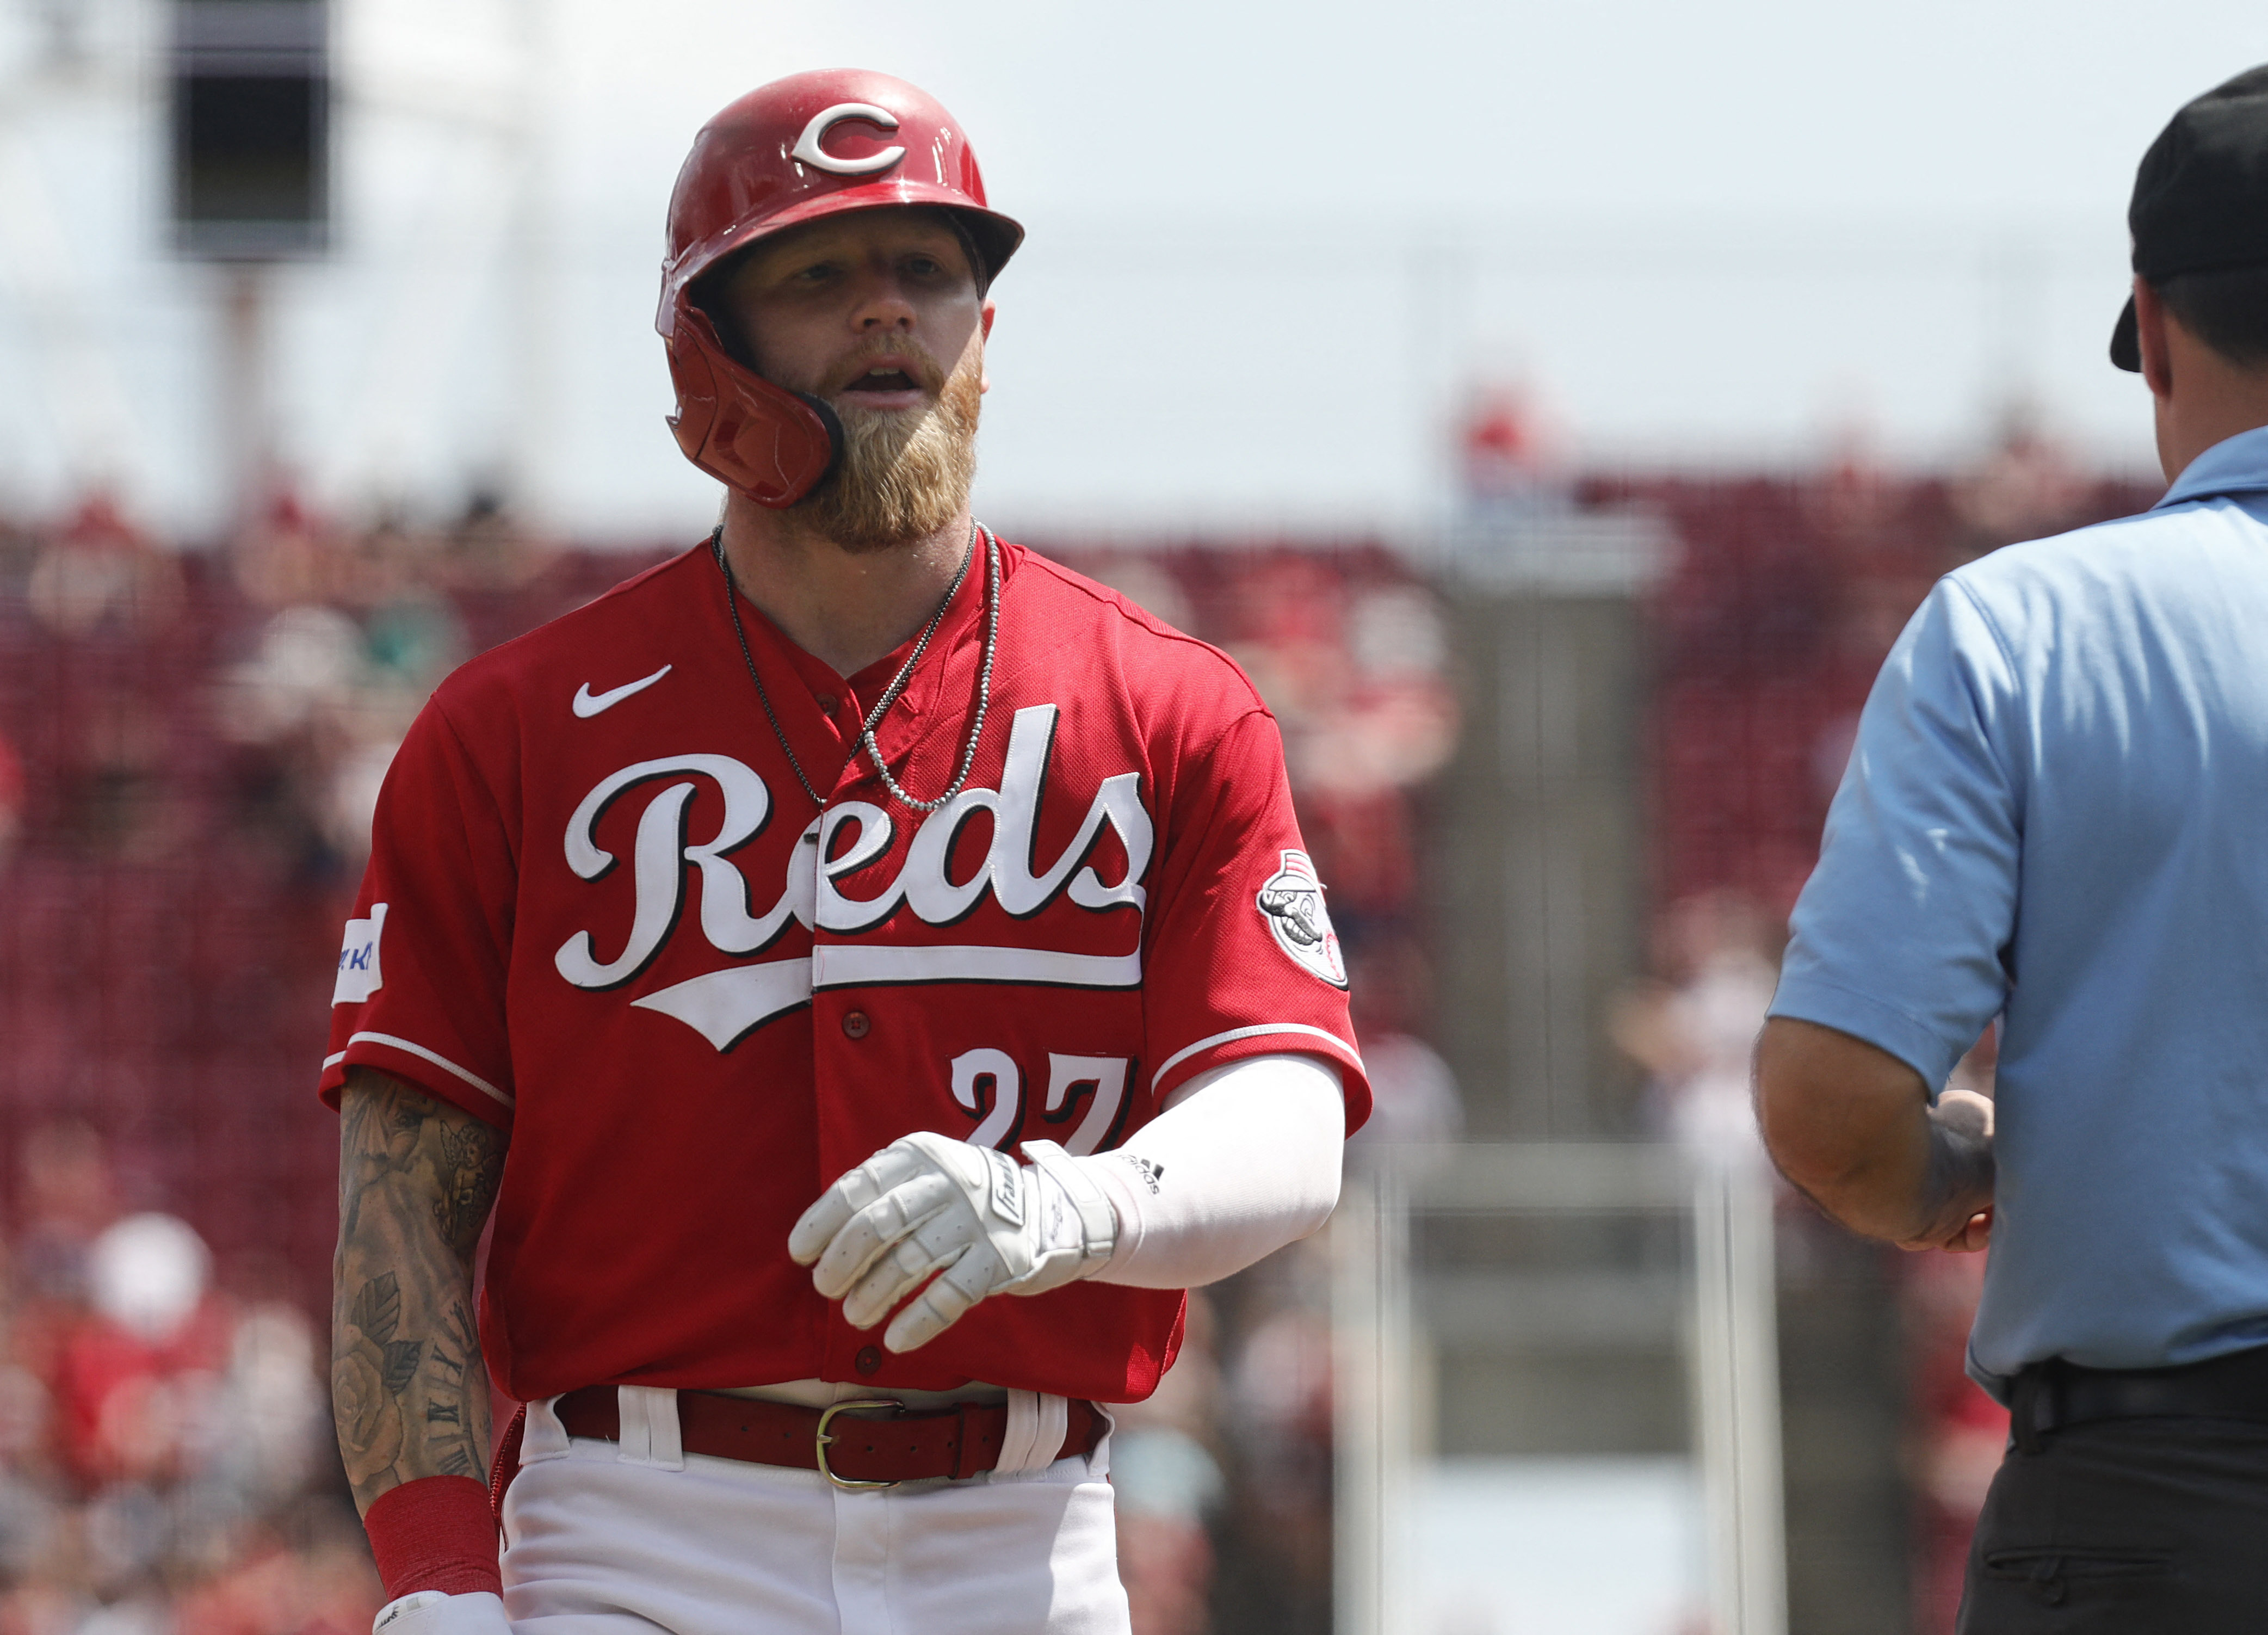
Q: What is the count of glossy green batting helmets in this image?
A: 0